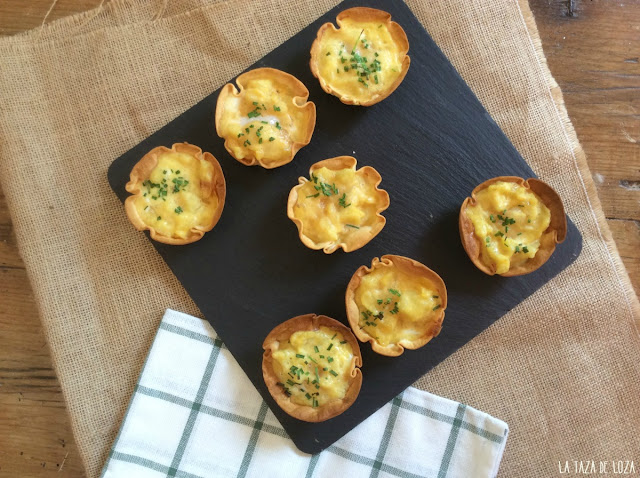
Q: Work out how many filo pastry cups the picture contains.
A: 7